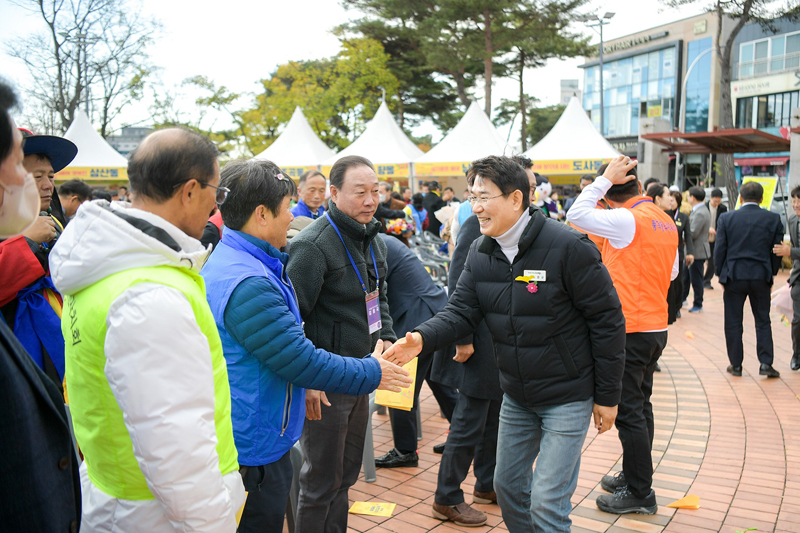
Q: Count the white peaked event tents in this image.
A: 5